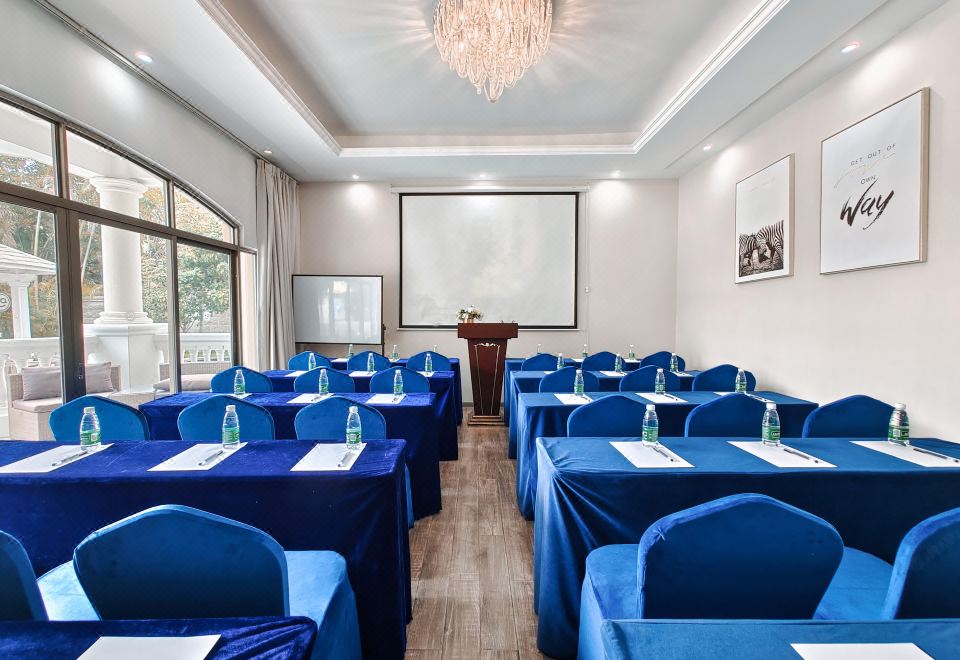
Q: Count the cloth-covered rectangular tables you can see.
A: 10